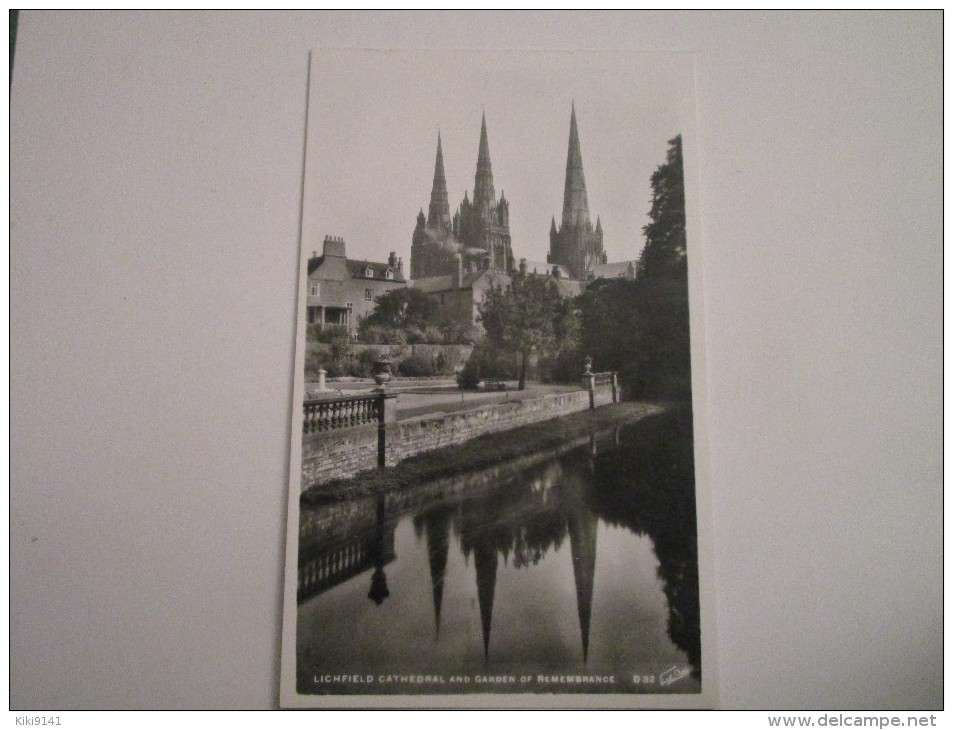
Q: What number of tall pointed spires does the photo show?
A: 3